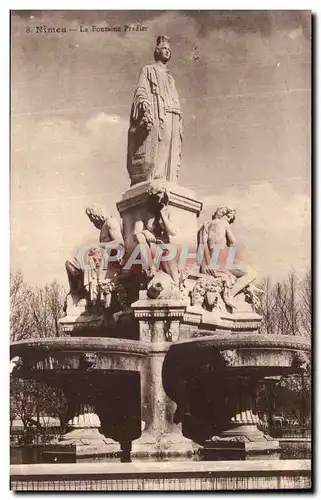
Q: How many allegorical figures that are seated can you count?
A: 3